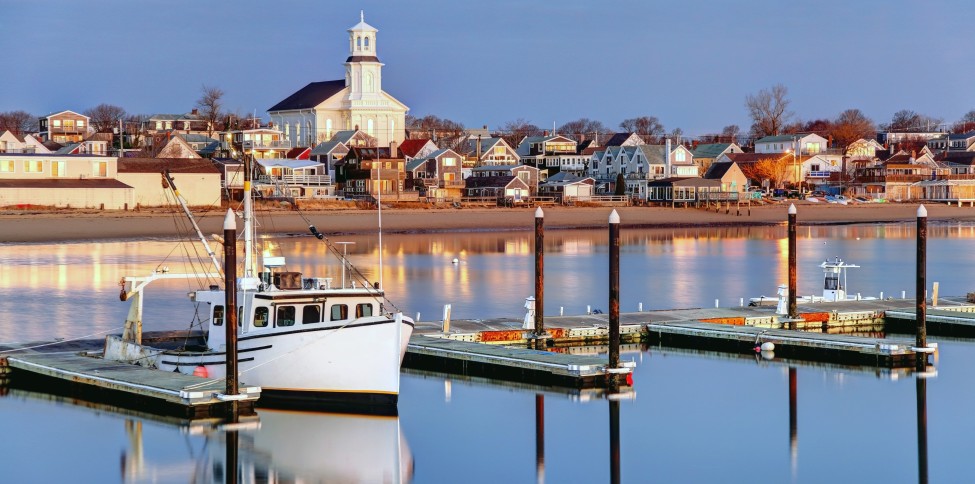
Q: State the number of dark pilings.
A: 5